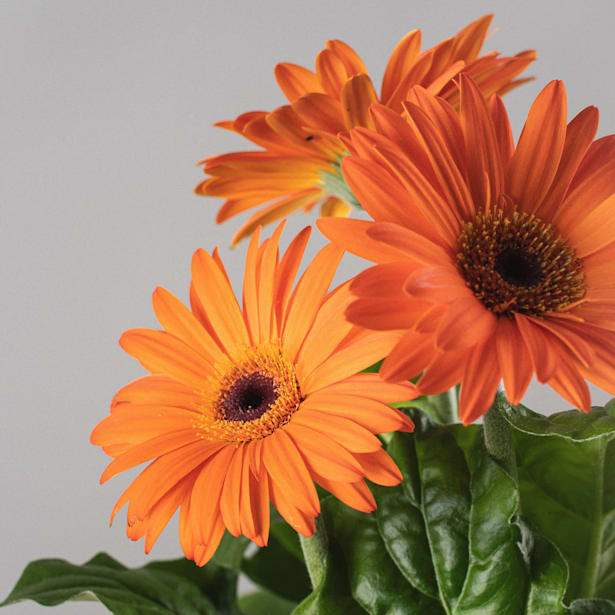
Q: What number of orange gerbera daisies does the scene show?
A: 3